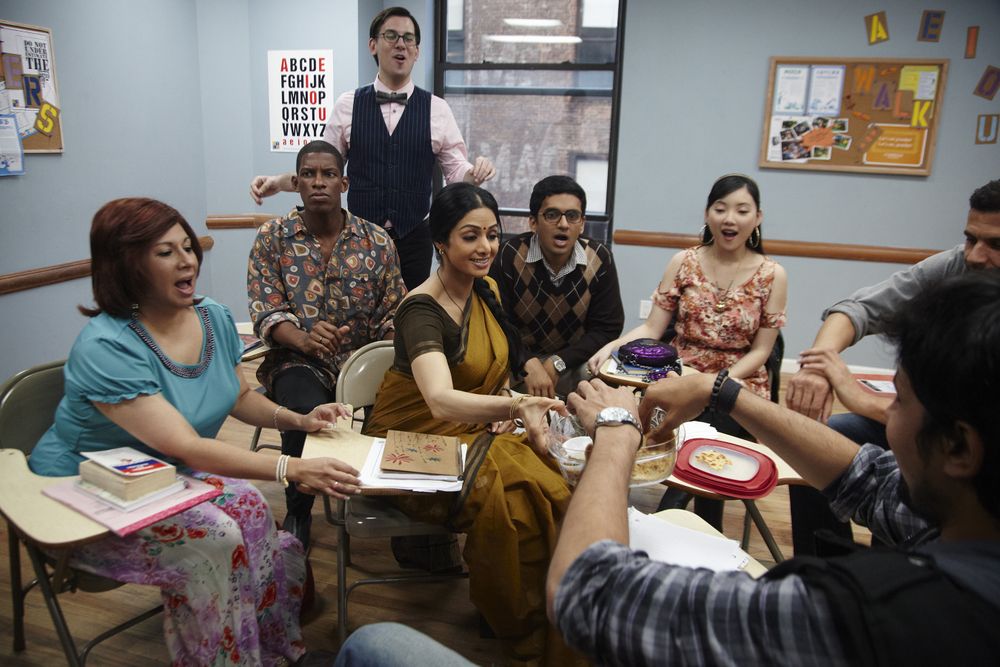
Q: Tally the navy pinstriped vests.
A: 1